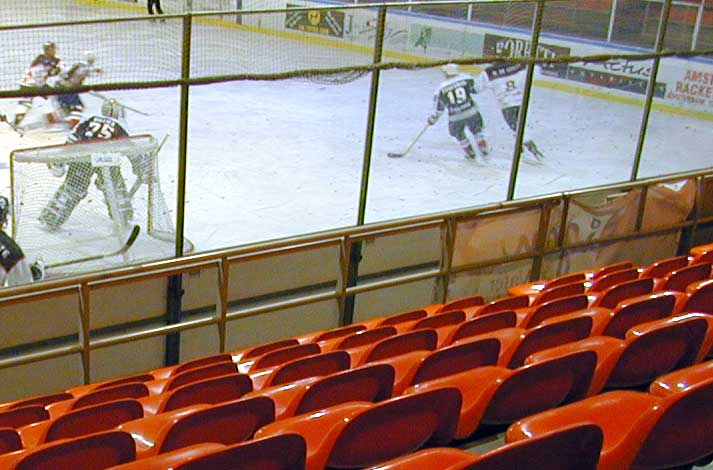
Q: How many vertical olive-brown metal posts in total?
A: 4